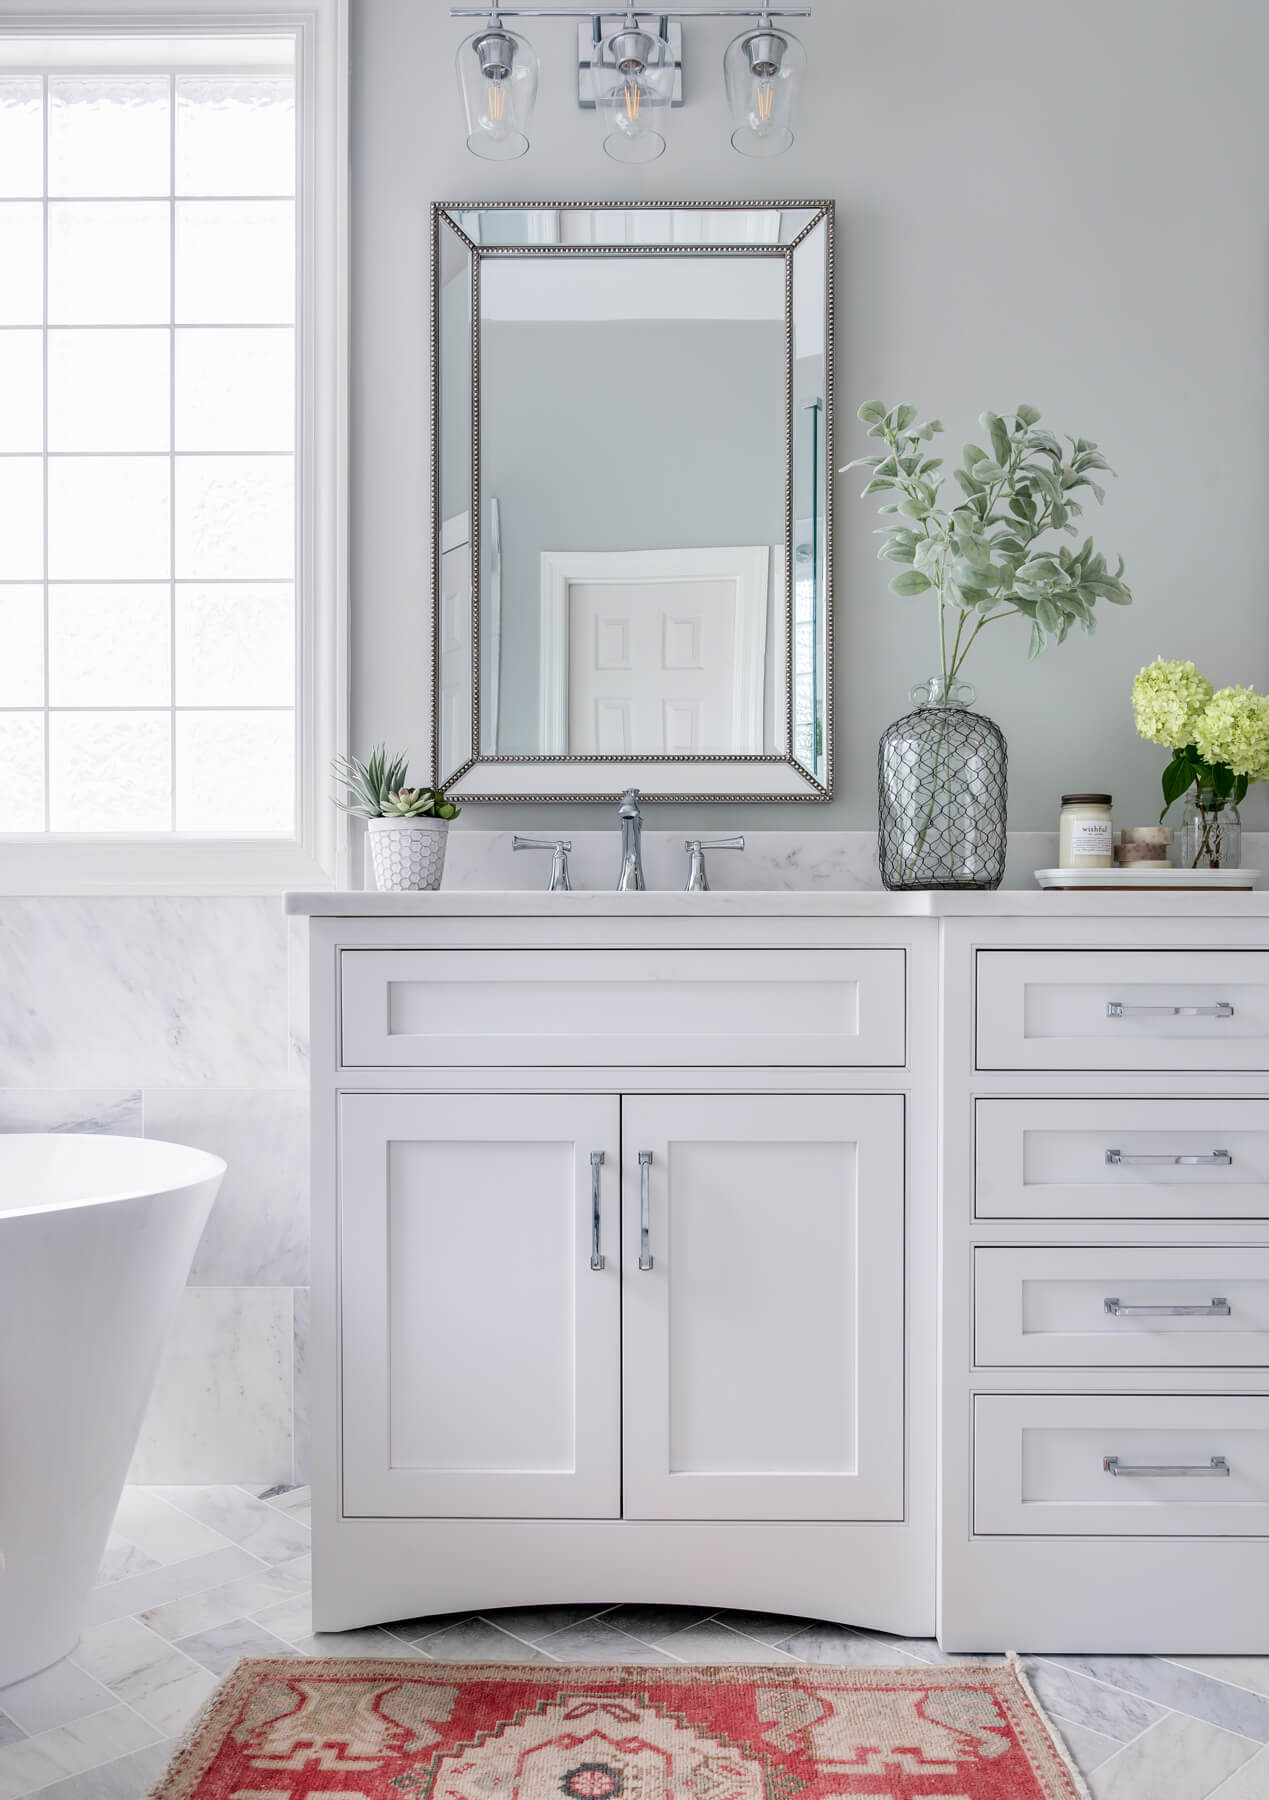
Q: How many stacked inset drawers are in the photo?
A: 4